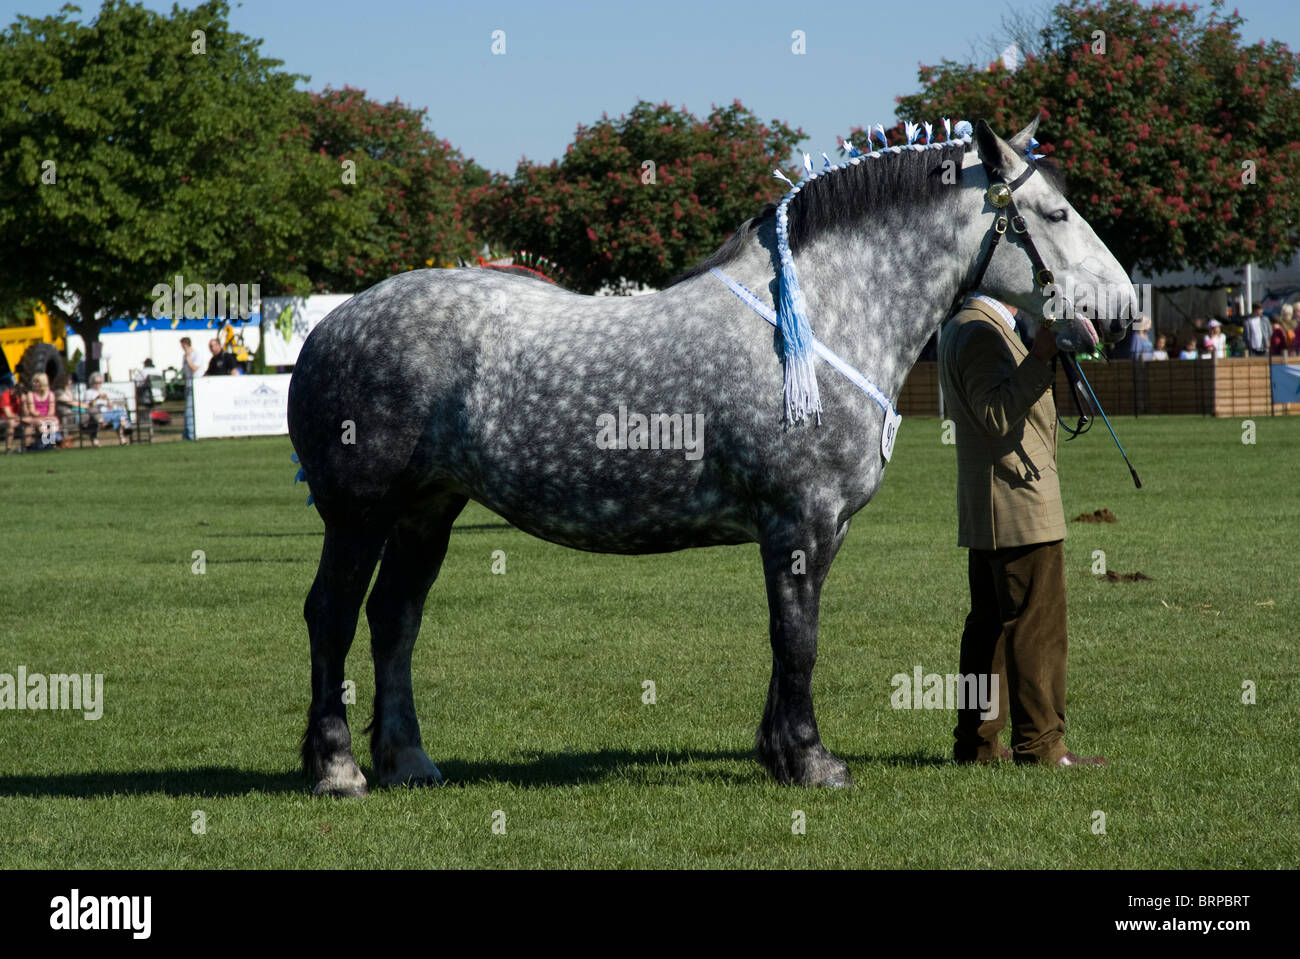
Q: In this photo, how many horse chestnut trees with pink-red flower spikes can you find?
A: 3